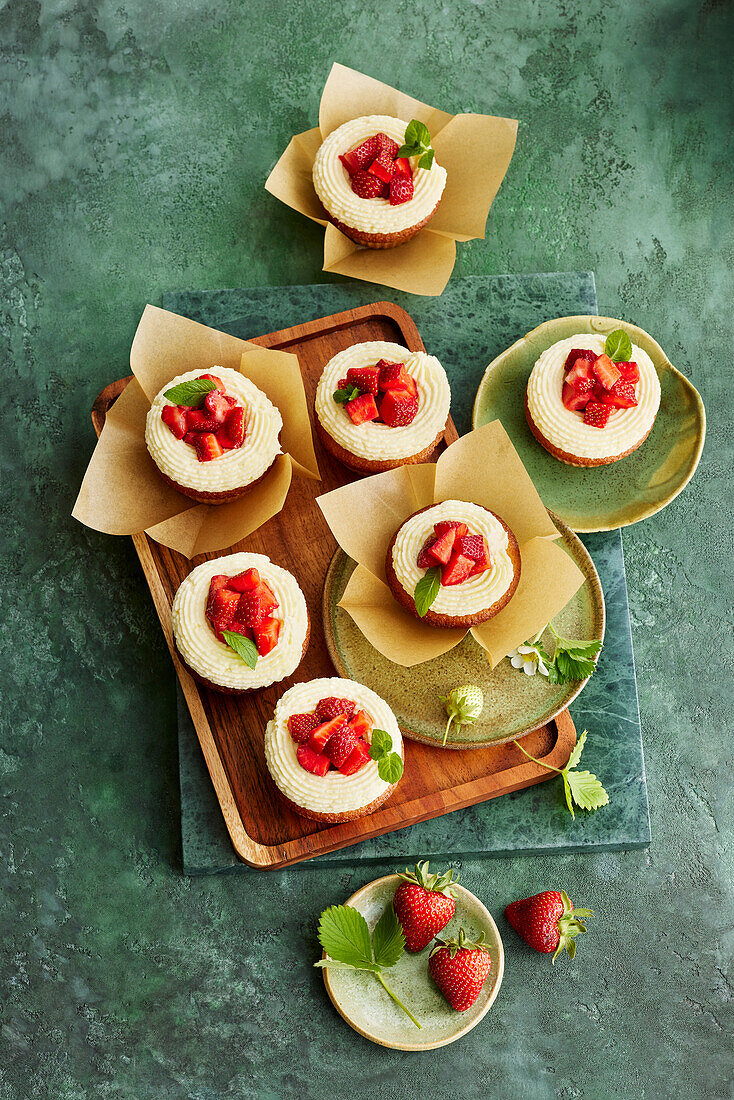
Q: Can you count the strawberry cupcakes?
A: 7